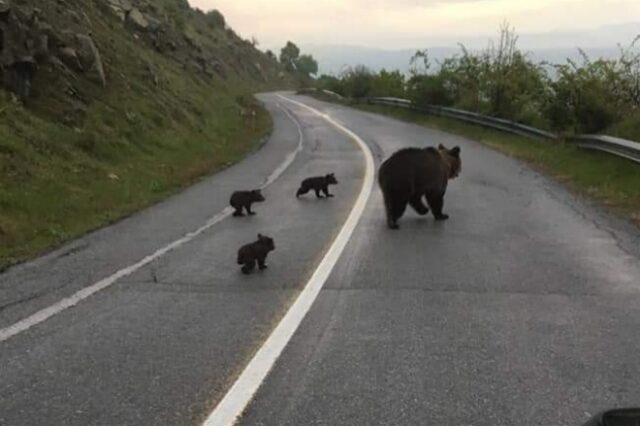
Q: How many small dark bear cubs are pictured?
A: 3